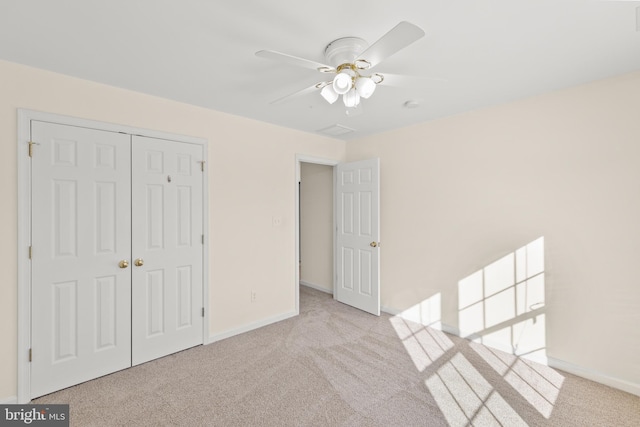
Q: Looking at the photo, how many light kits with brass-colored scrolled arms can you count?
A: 1